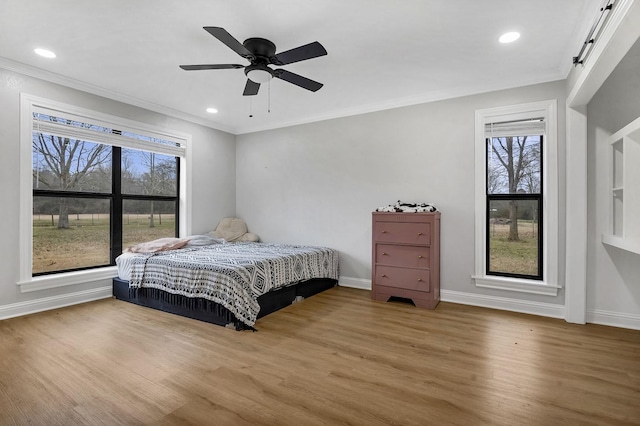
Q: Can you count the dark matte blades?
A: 5